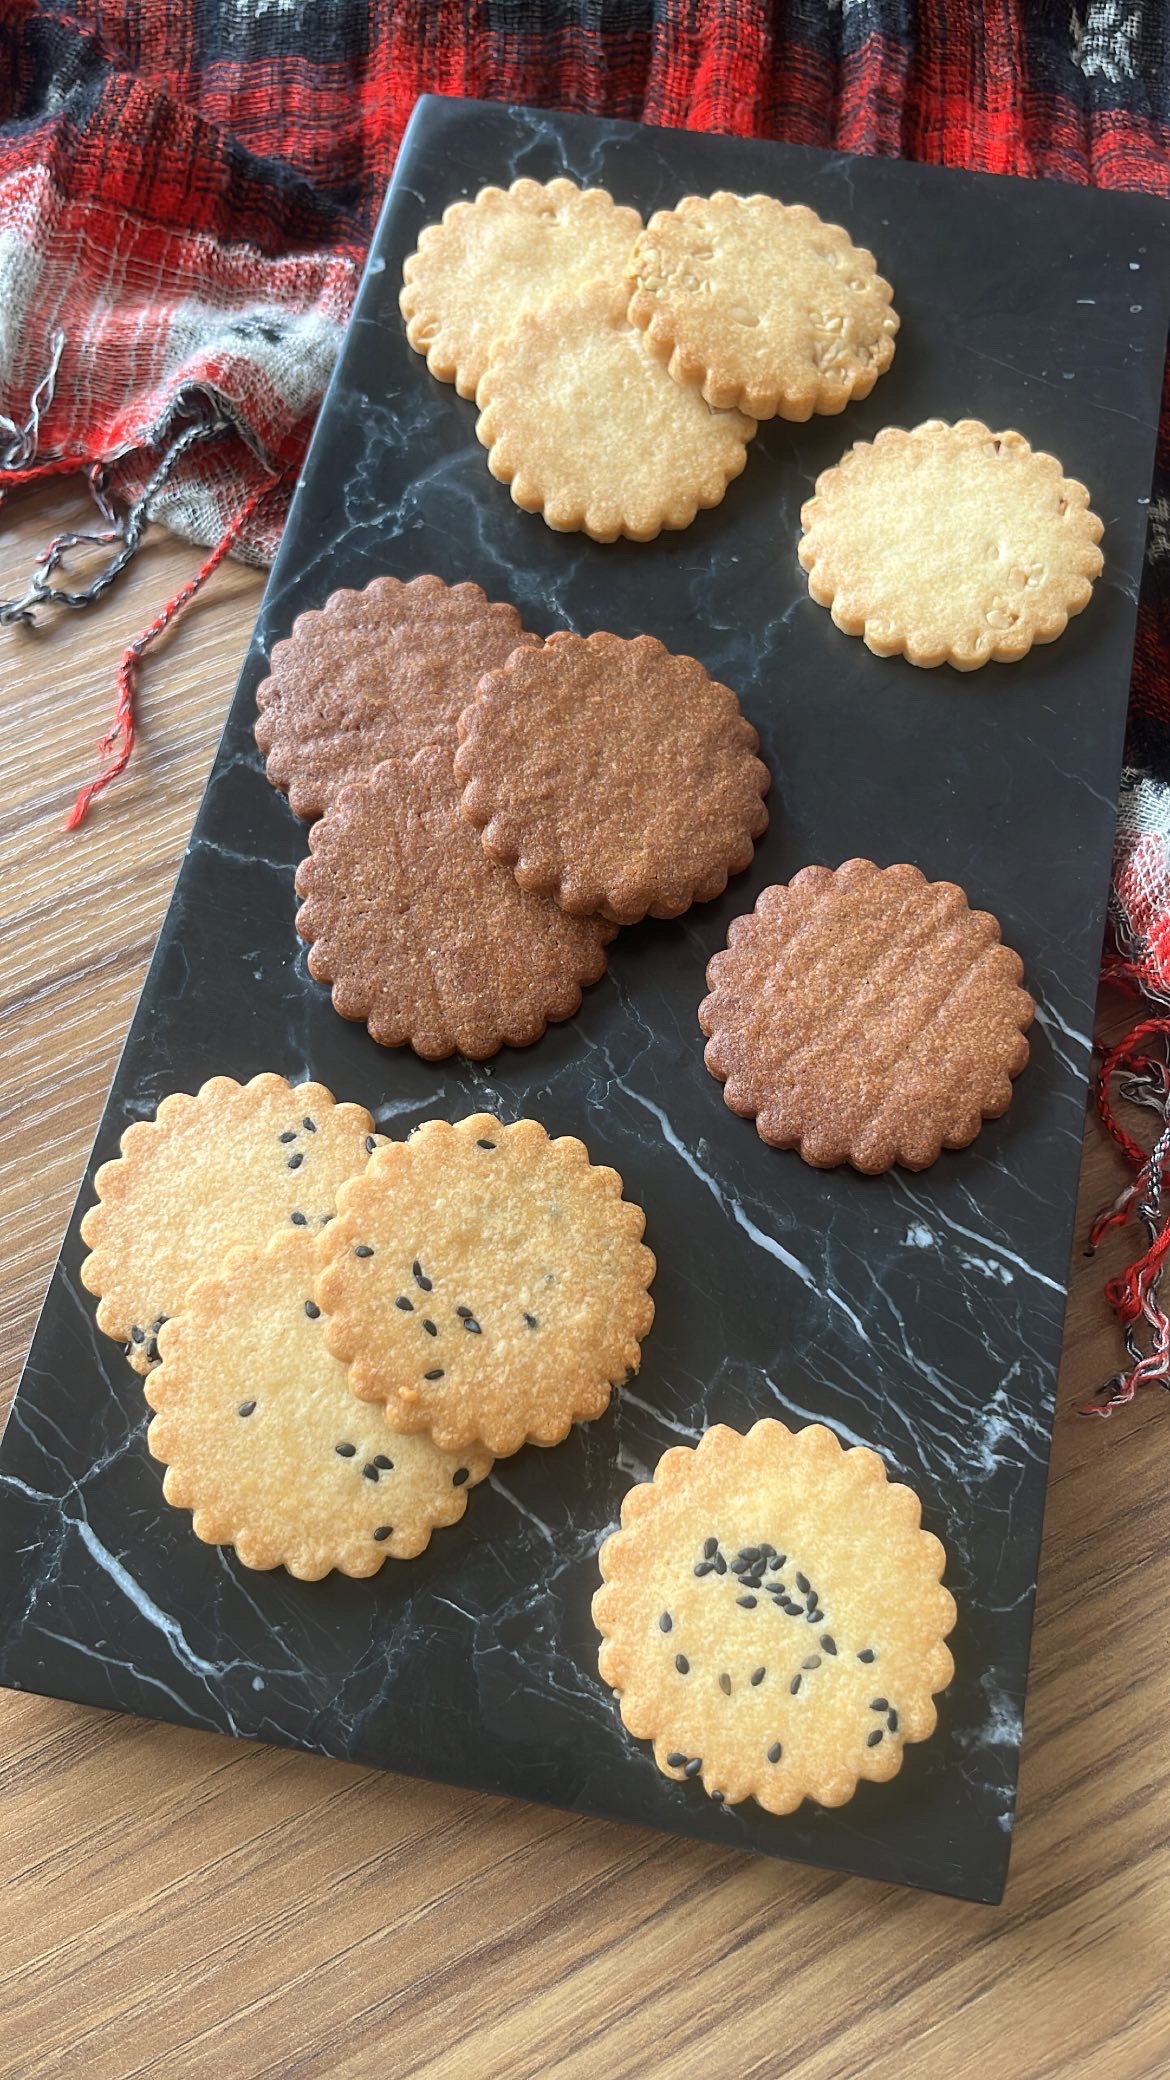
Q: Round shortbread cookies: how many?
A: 12